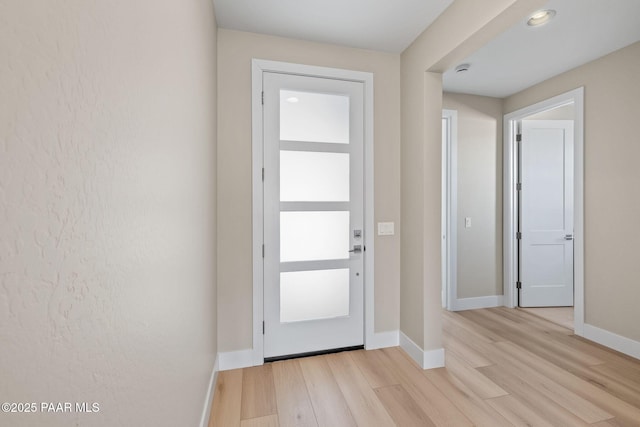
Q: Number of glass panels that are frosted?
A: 4